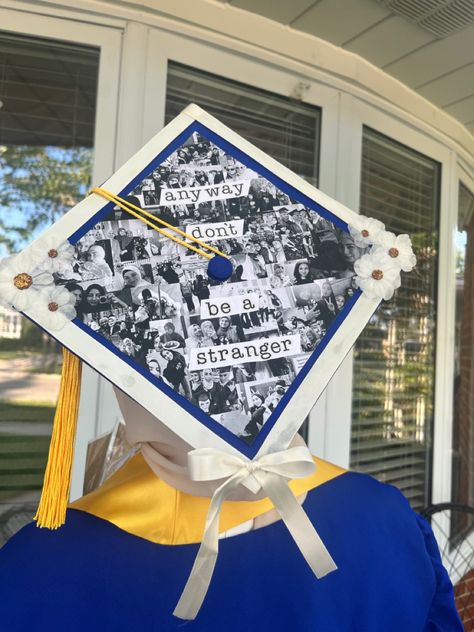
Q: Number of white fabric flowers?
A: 6